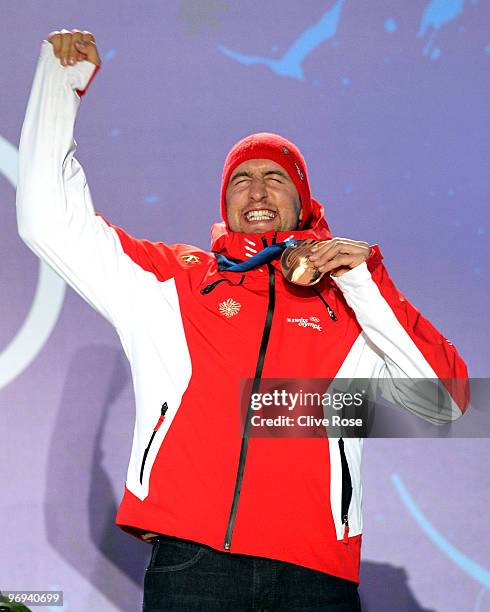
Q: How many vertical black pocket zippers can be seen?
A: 2